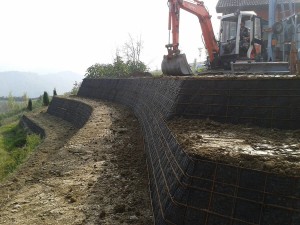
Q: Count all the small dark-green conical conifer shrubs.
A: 3